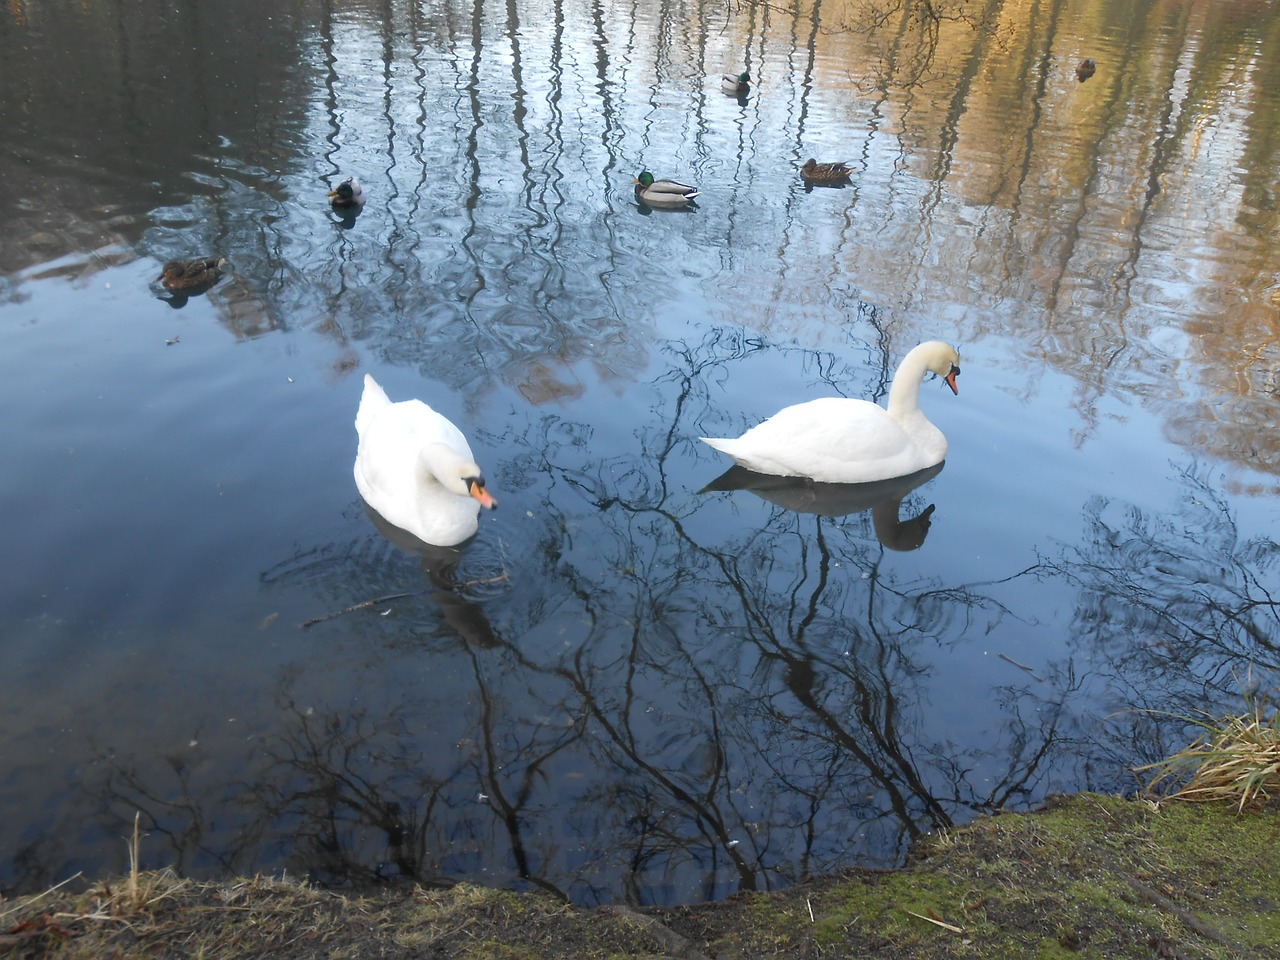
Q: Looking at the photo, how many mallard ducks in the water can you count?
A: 6